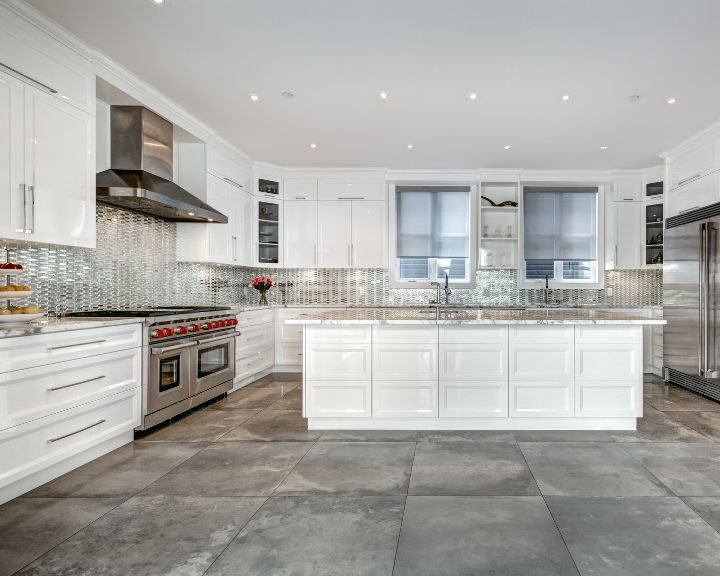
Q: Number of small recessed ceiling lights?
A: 10